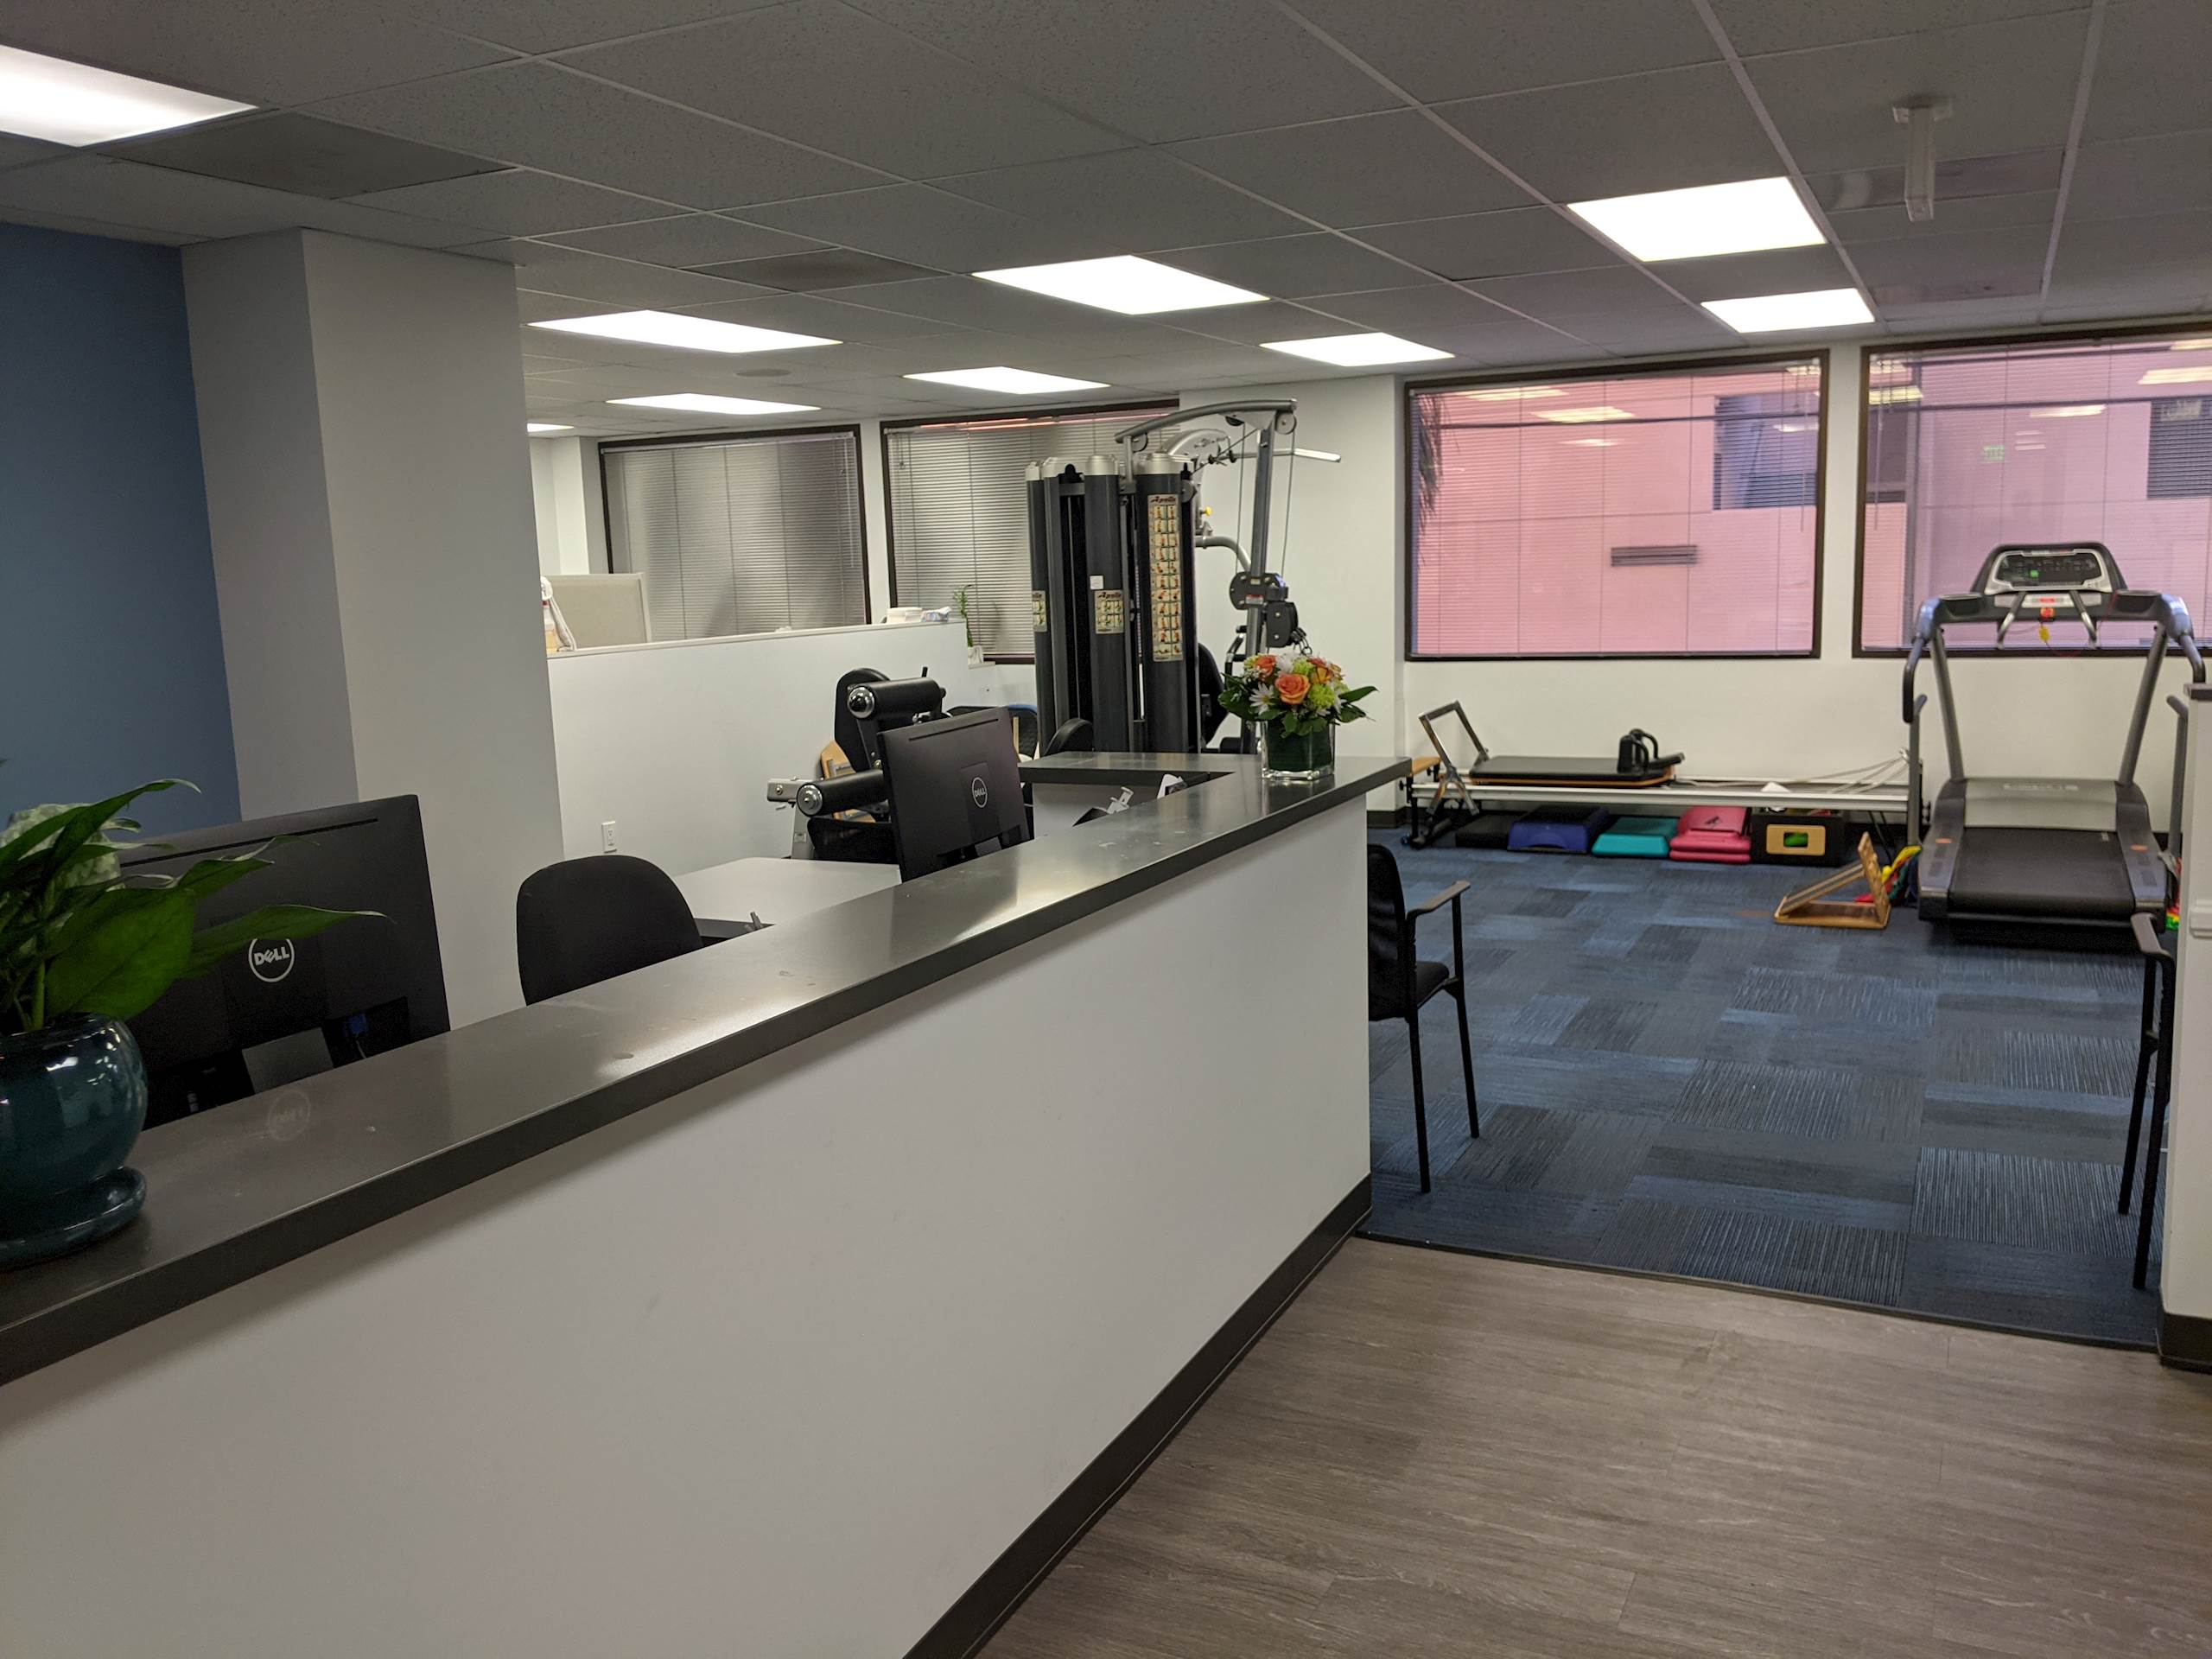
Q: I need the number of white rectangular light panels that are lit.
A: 9